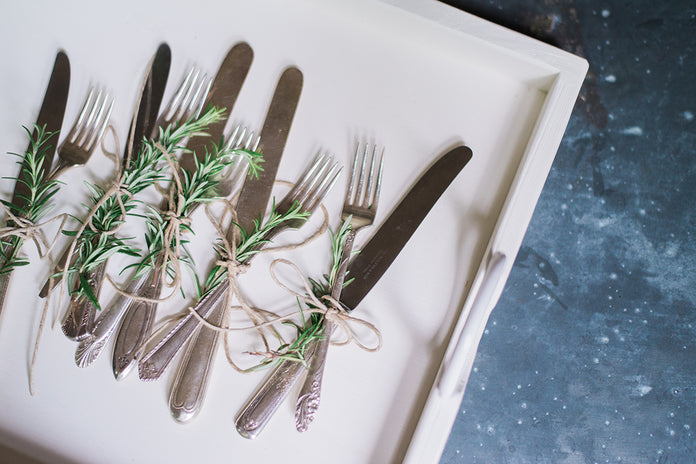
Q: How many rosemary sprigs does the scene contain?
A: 5